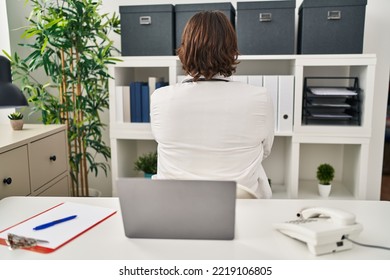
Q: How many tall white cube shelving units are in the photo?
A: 1